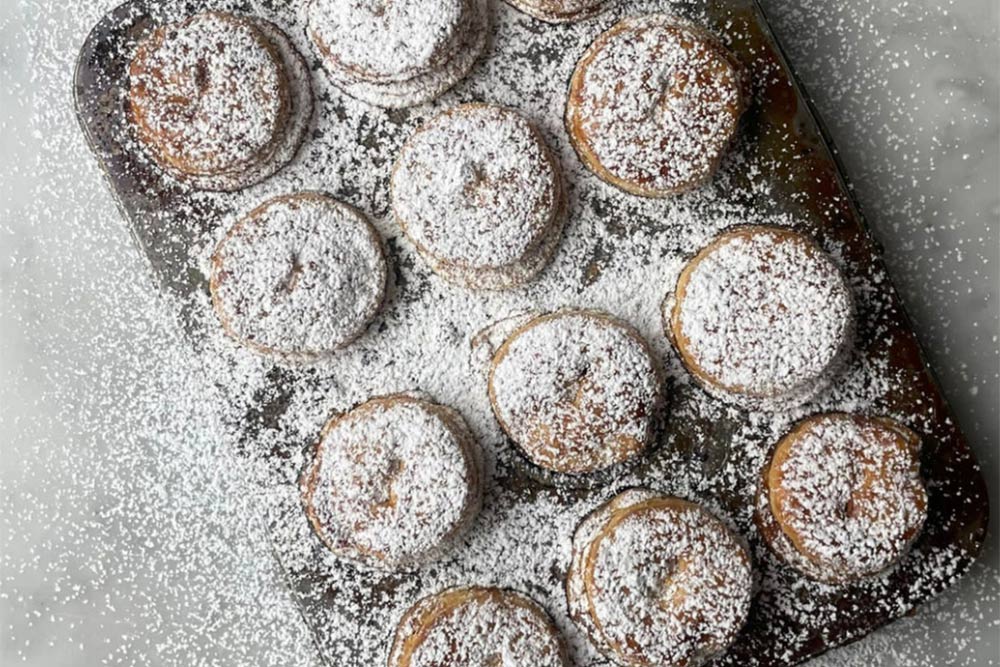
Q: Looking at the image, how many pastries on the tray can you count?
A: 12